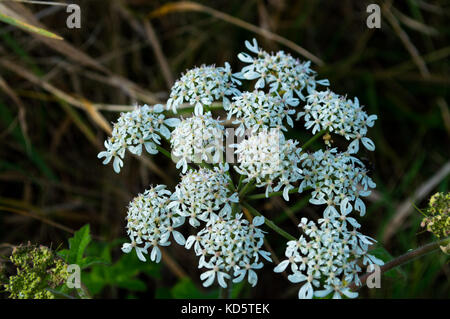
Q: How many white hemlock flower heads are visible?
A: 12